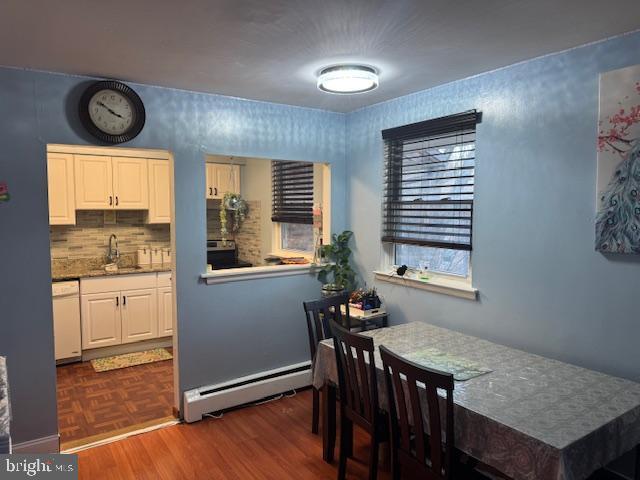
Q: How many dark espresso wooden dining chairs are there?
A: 3